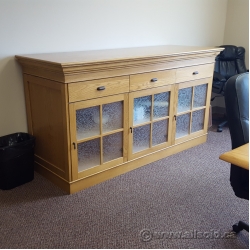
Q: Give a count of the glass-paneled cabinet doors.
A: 3